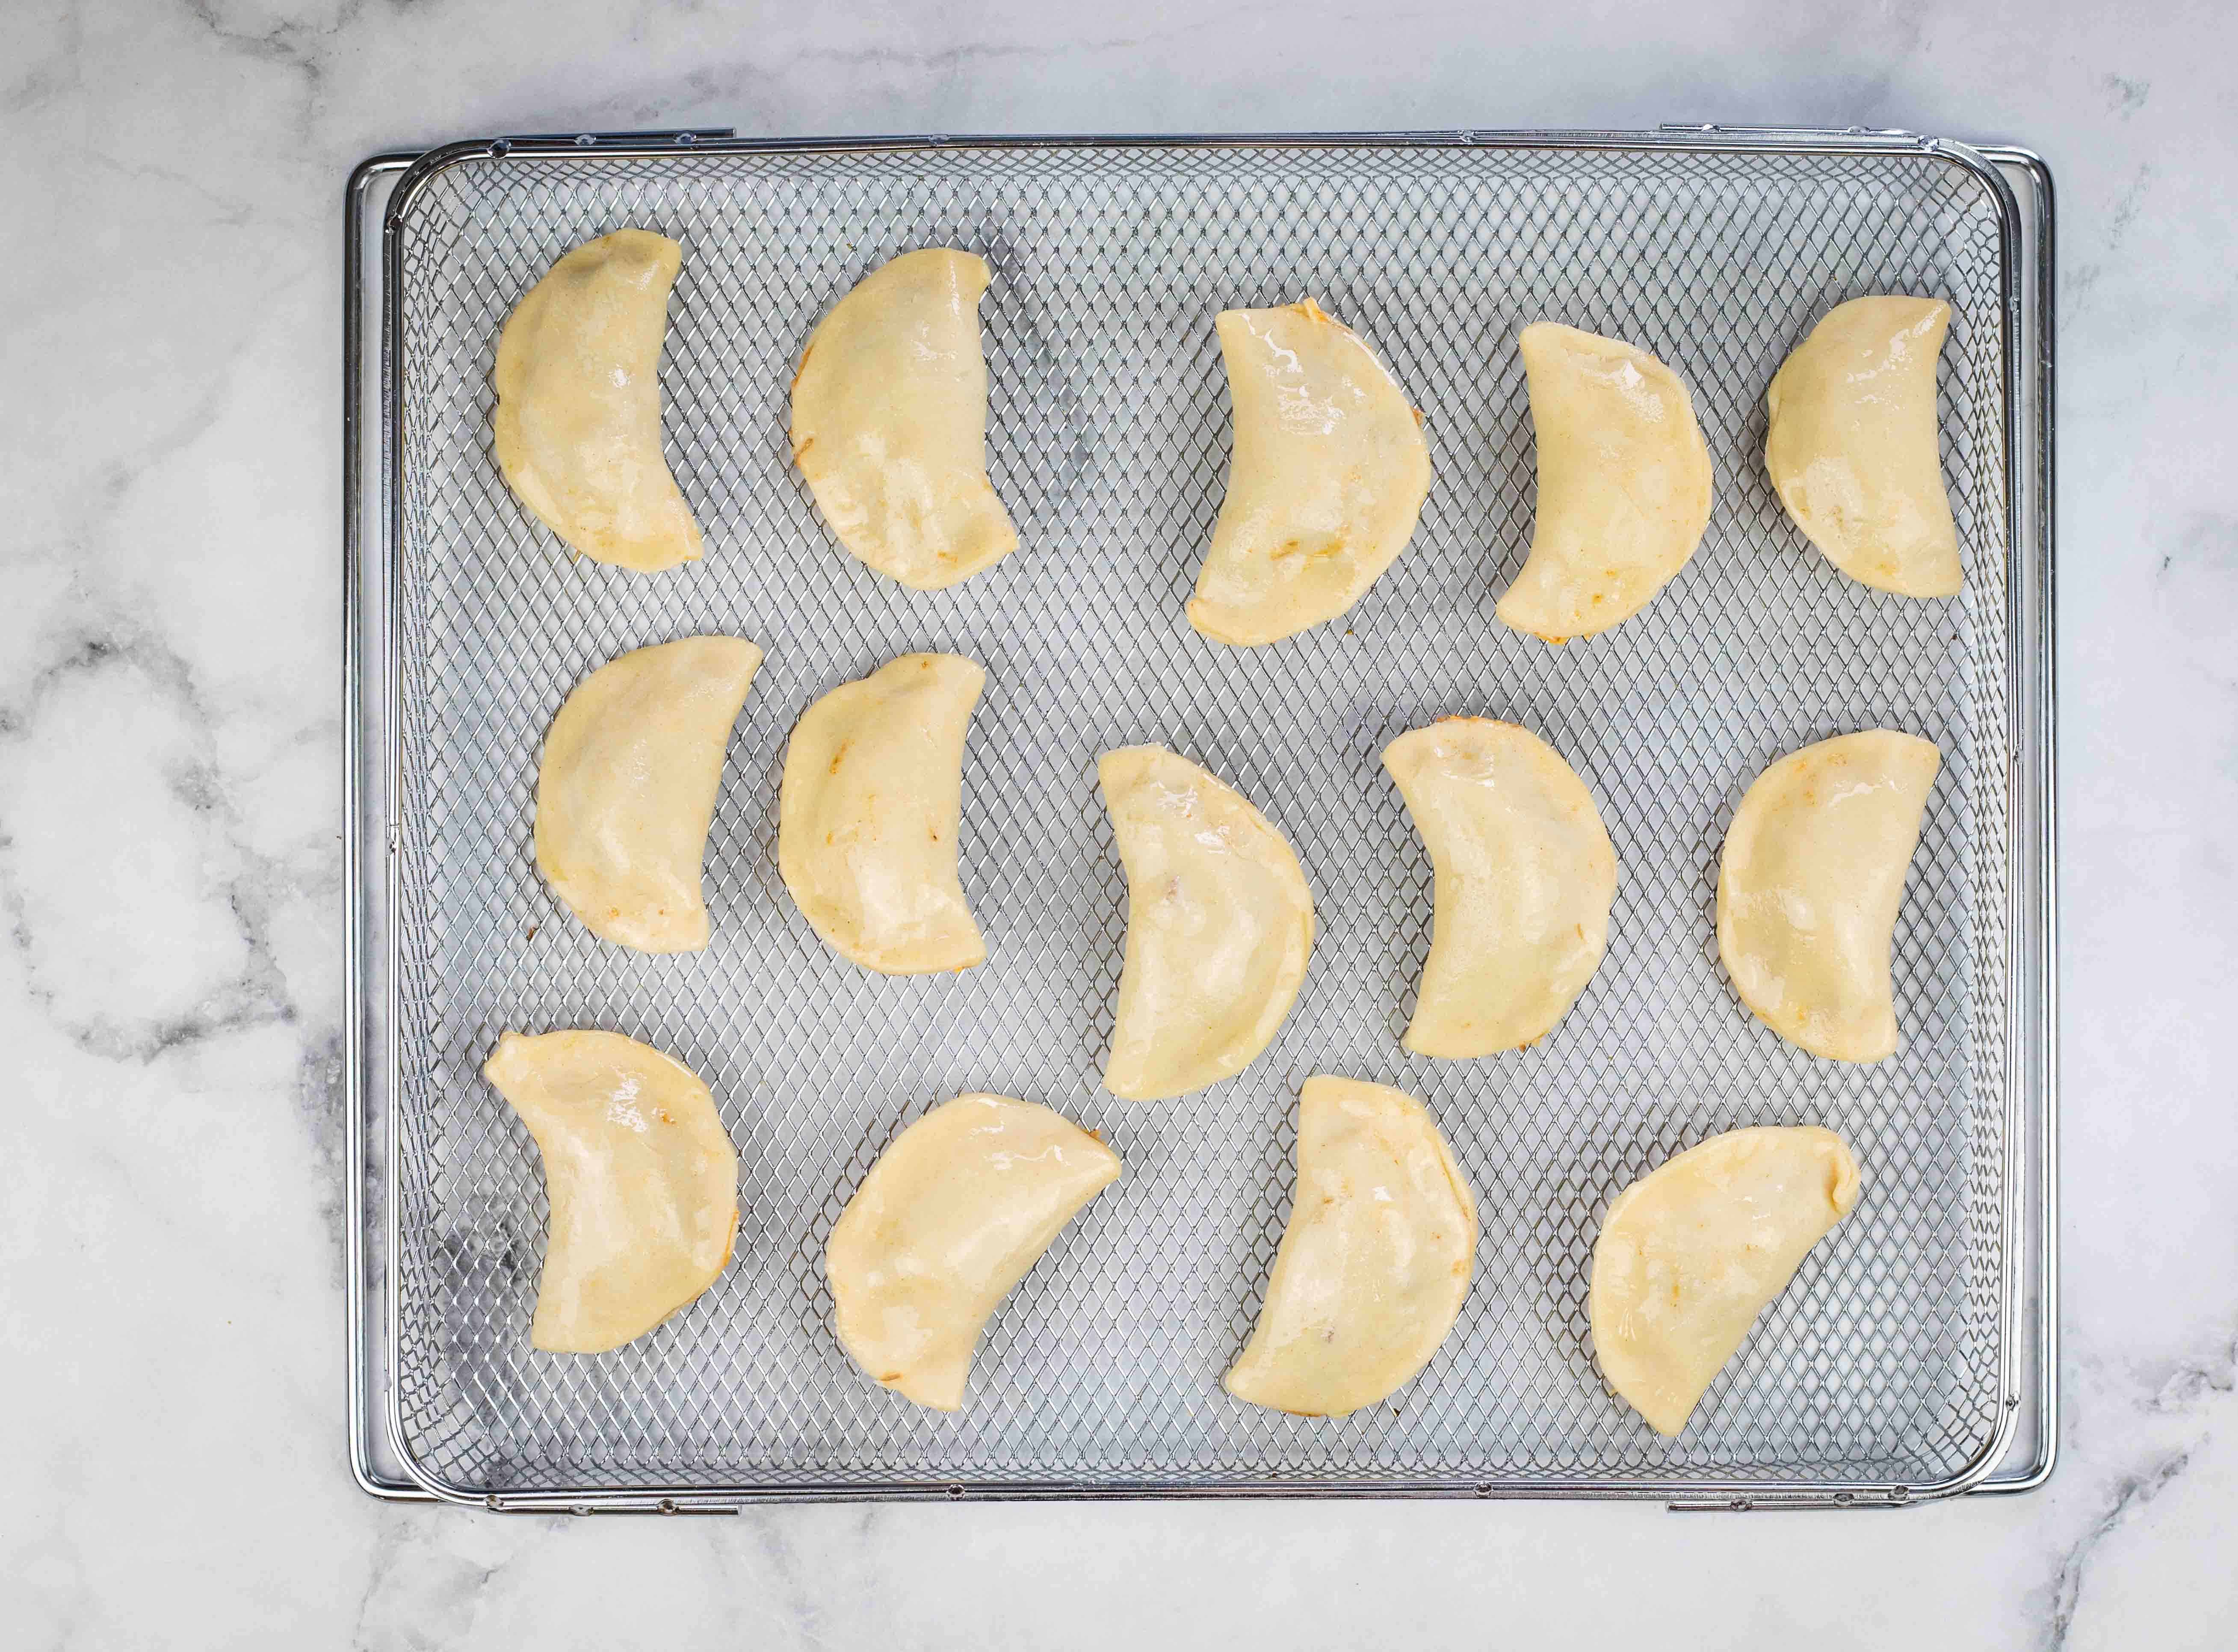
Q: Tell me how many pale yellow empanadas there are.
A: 14